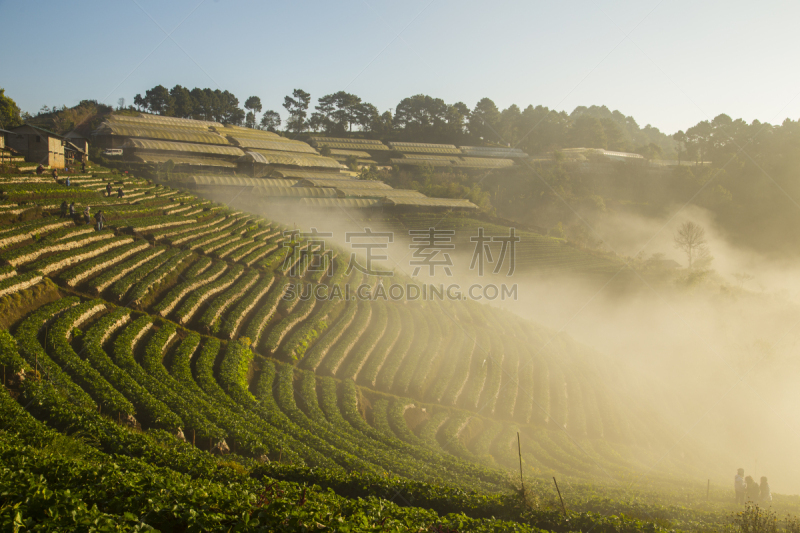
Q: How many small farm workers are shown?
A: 13